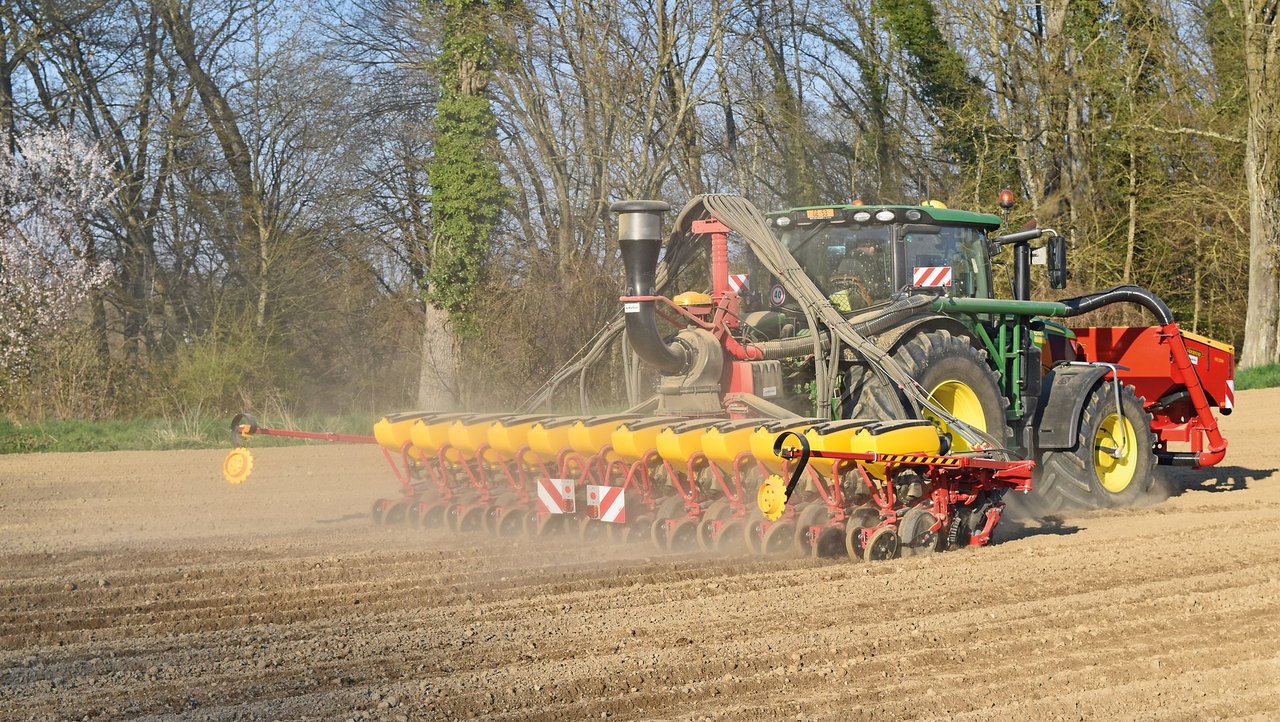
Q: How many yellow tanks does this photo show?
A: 12